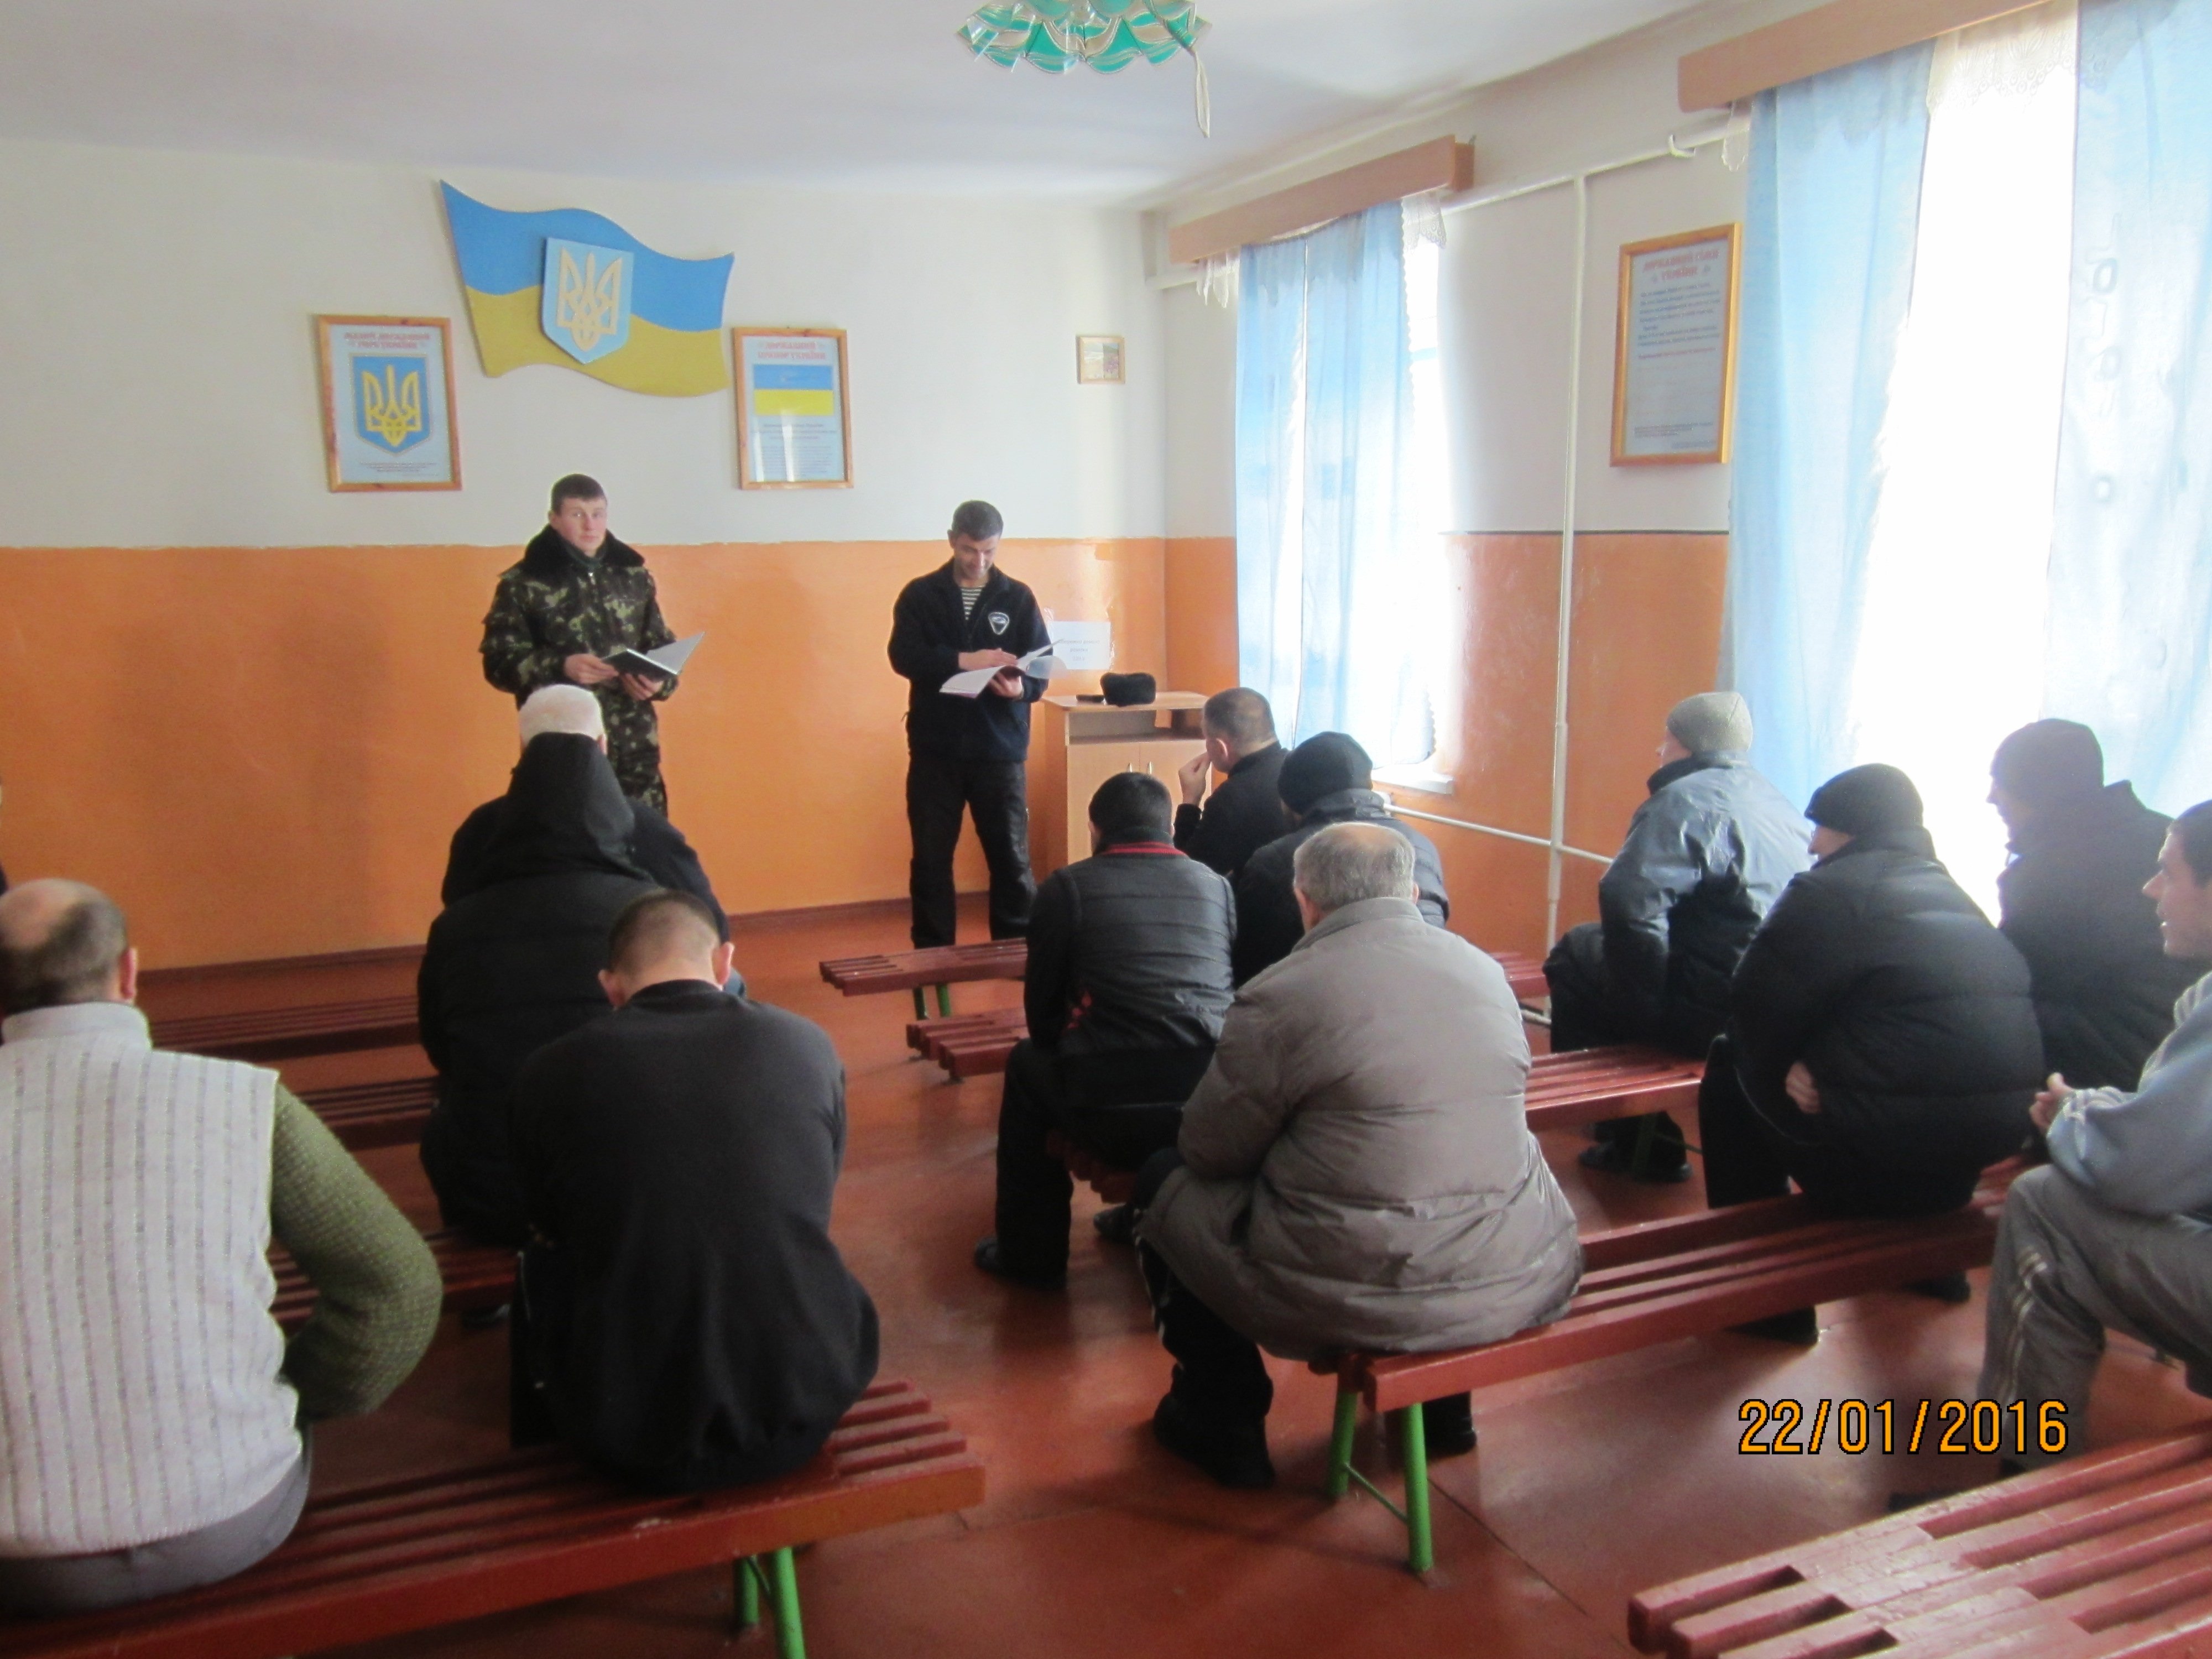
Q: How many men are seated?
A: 12